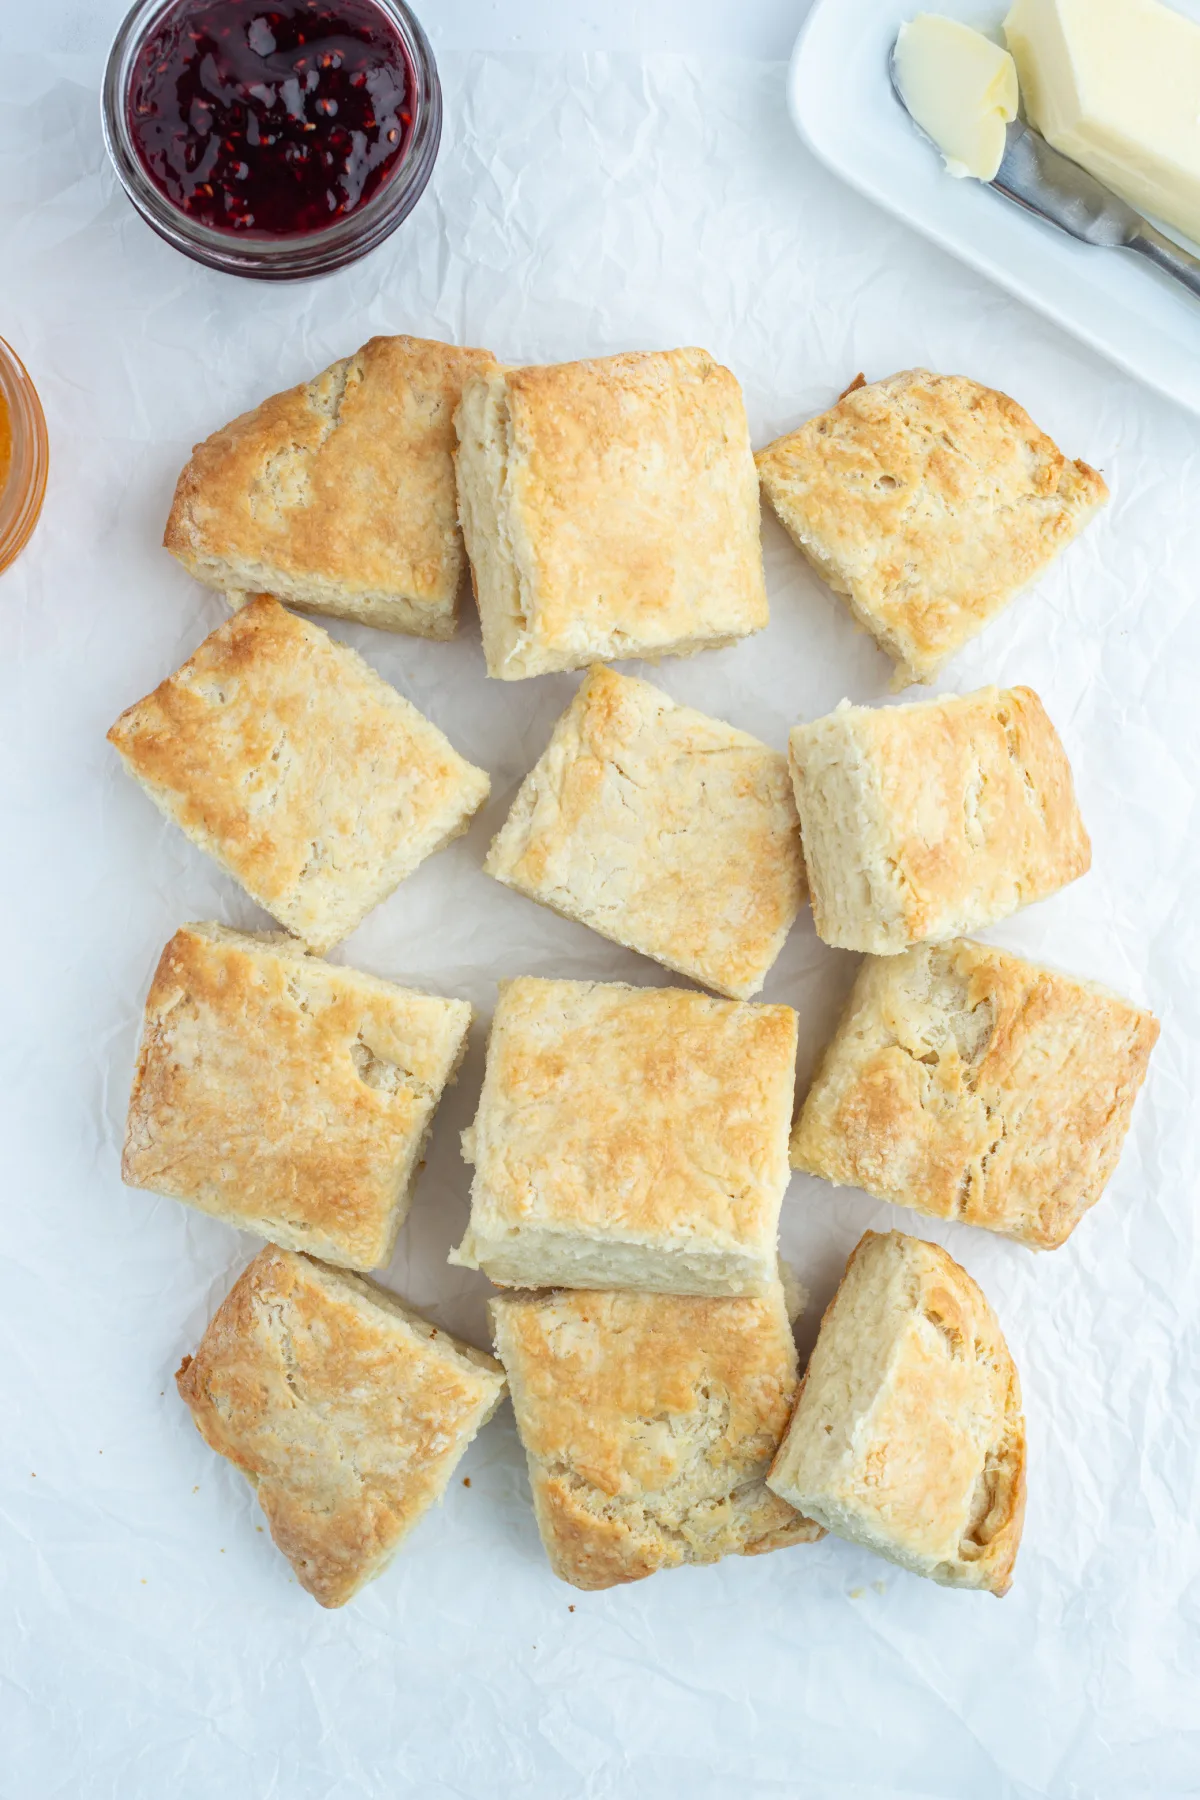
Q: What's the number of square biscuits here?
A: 8